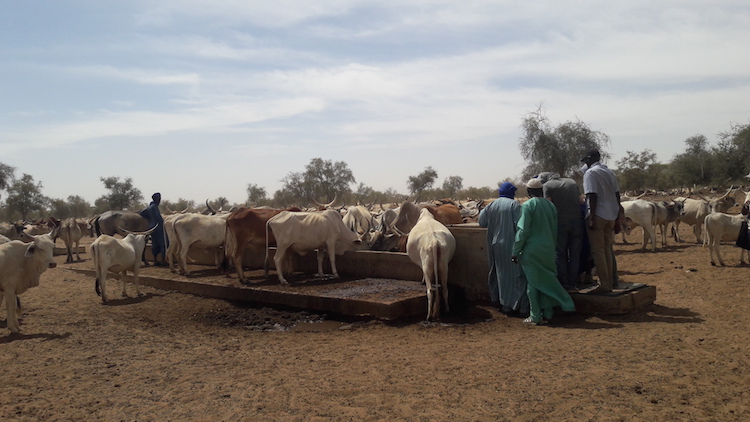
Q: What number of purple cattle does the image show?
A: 0